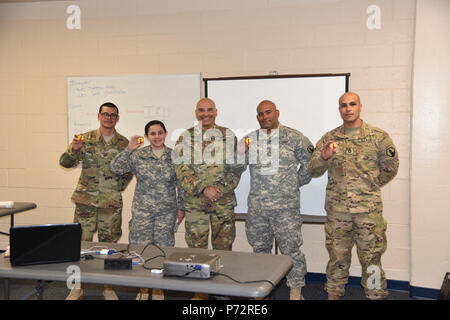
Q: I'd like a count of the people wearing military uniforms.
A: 5